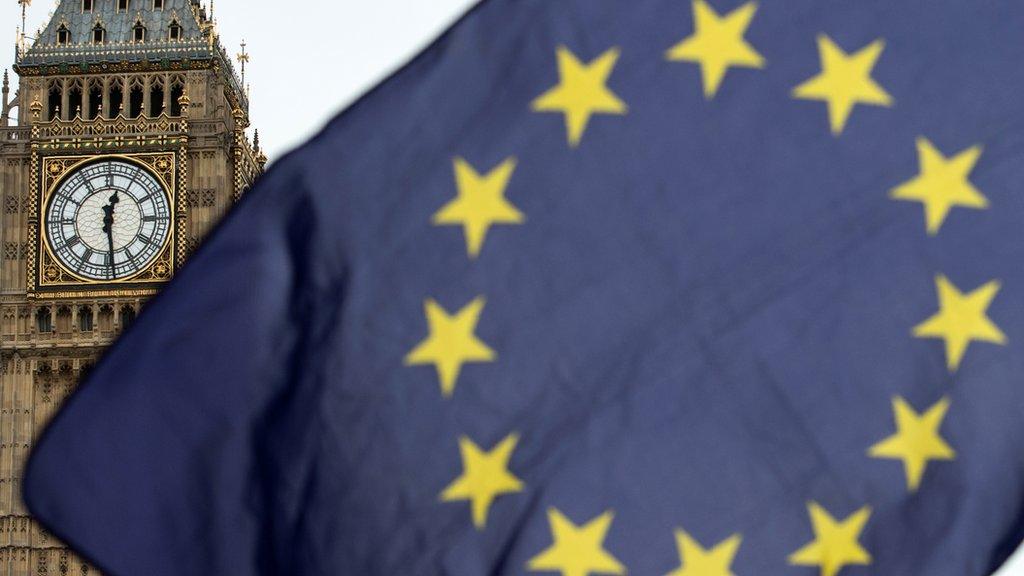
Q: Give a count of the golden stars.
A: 12